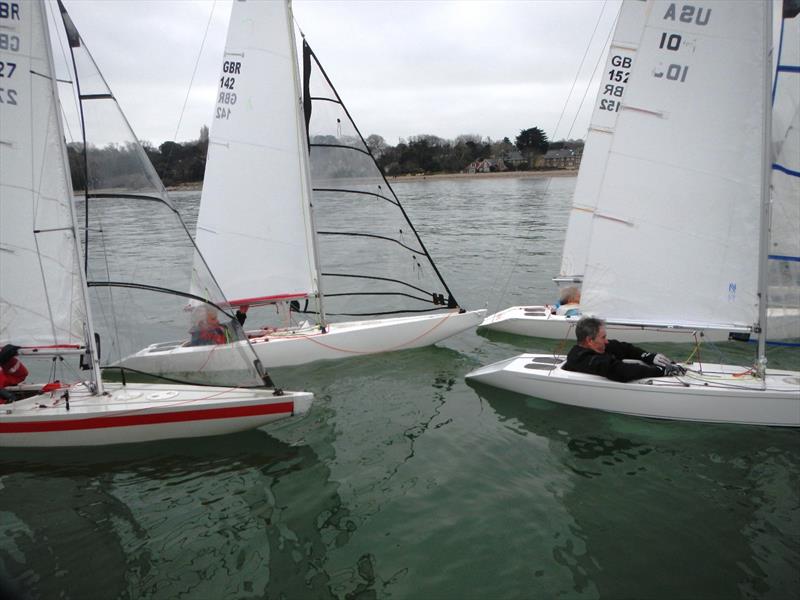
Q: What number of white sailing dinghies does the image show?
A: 4